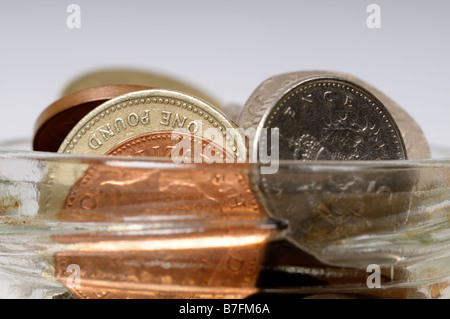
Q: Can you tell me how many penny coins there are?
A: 2